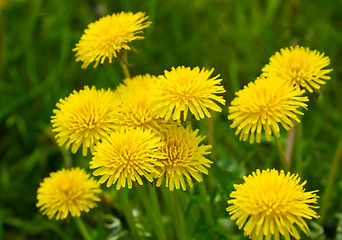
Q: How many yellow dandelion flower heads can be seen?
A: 10